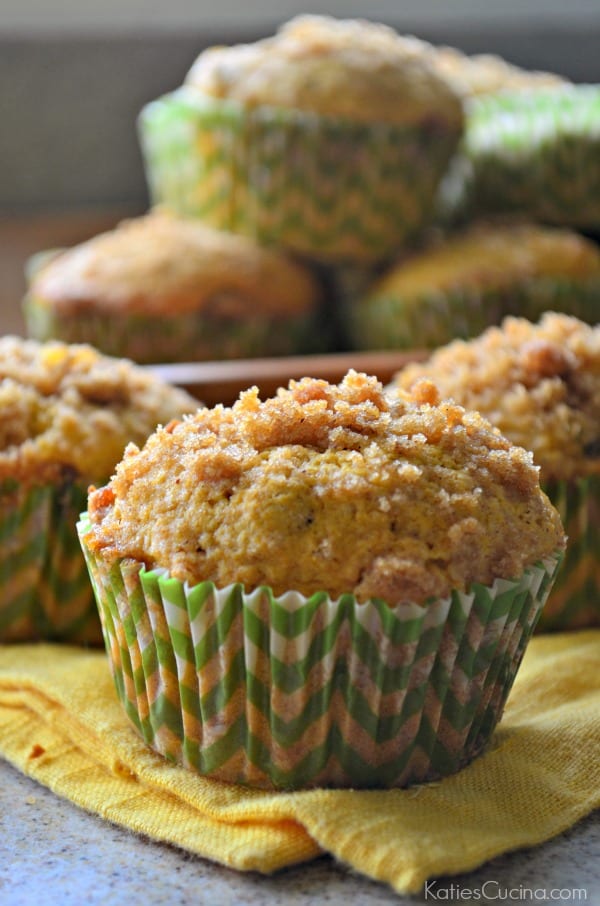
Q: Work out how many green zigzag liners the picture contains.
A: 7